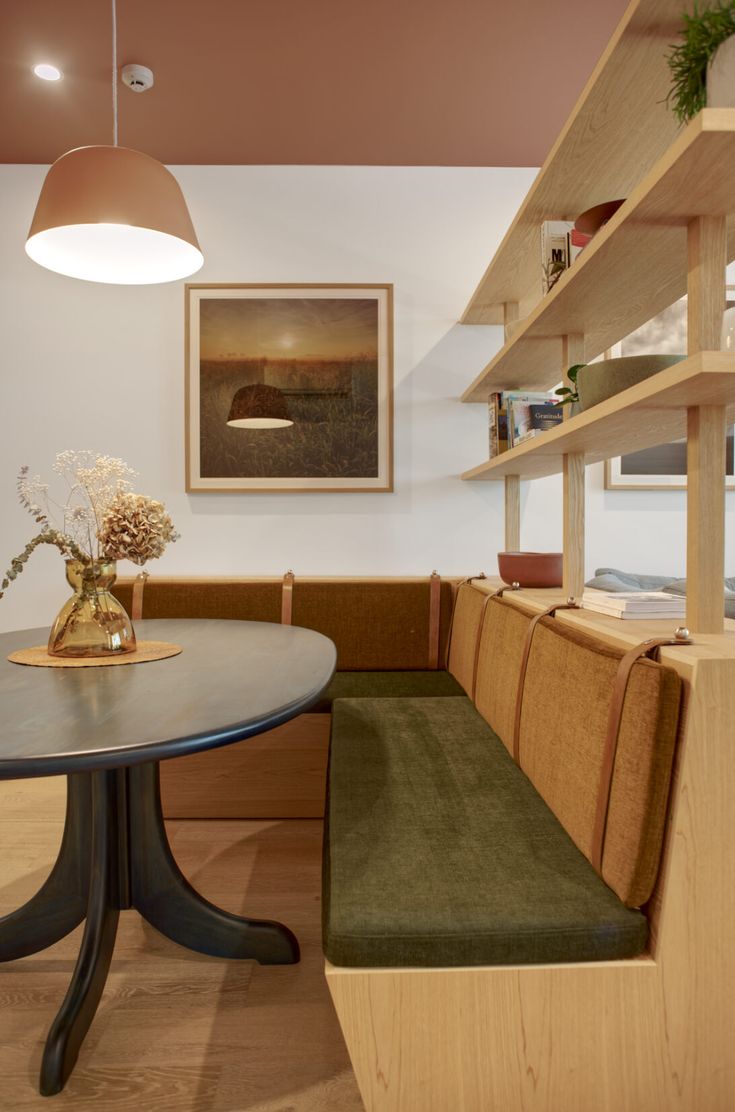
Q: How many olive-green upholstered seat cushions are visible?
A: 2